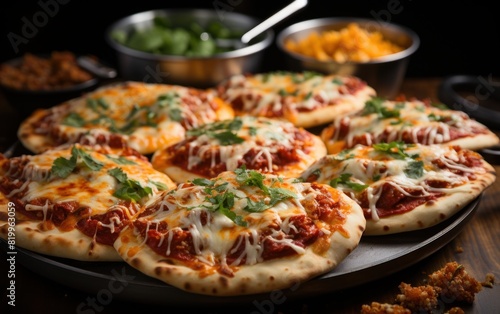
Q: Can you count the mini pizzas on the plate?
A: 7